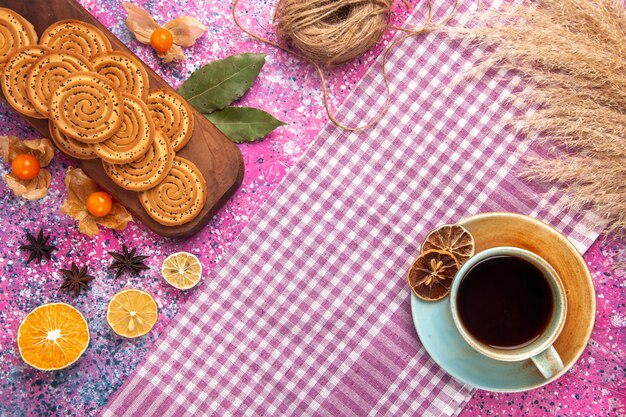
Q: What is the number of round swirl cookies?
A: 11